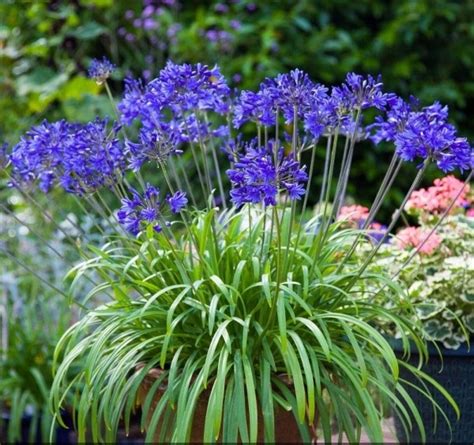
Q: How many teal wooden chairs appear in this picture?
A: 0